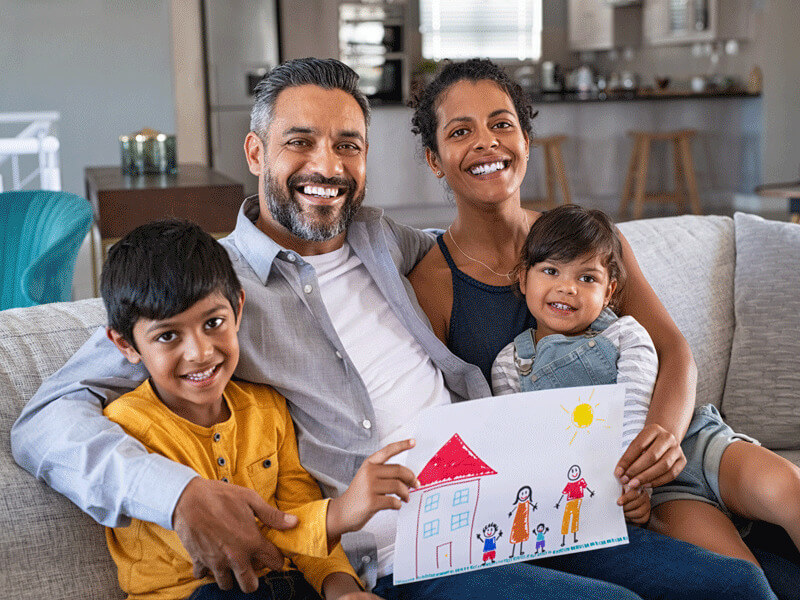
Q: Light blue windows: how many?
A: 4